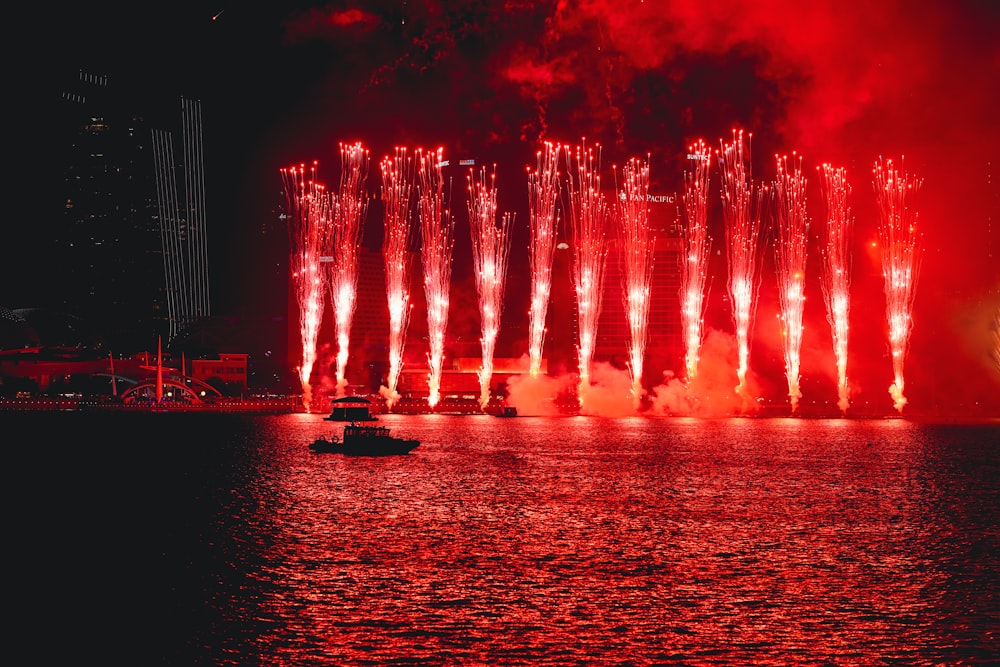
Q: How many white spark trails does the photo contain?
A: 13